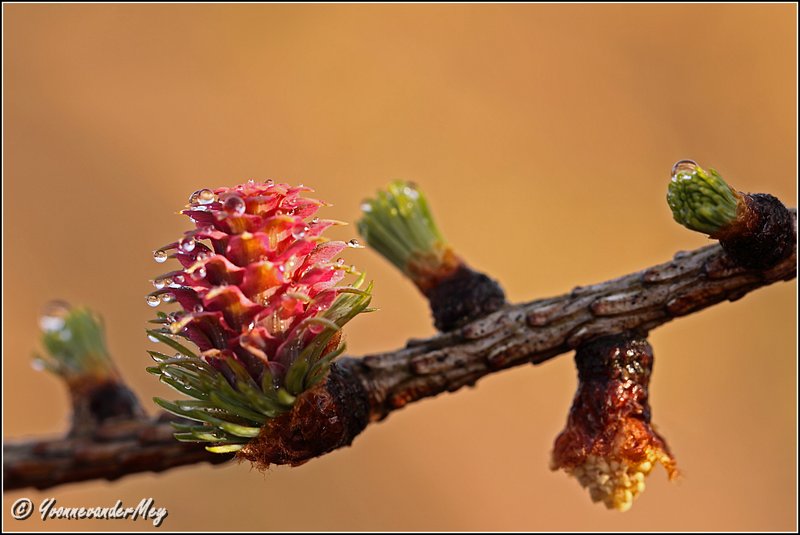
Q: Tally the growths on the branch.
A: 5